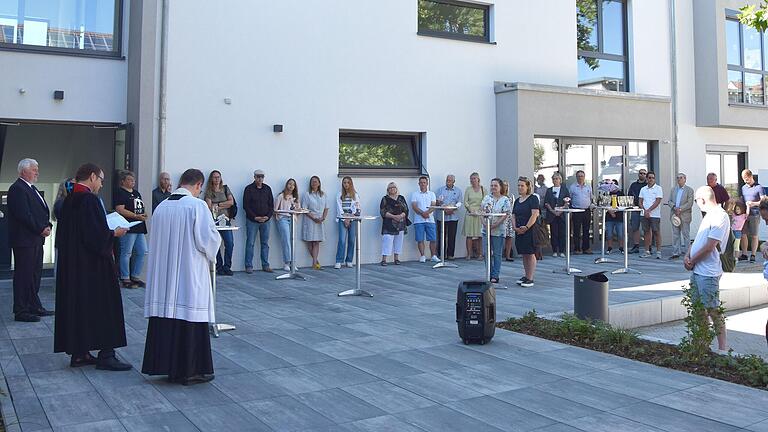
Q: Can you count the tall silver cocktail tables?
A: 8